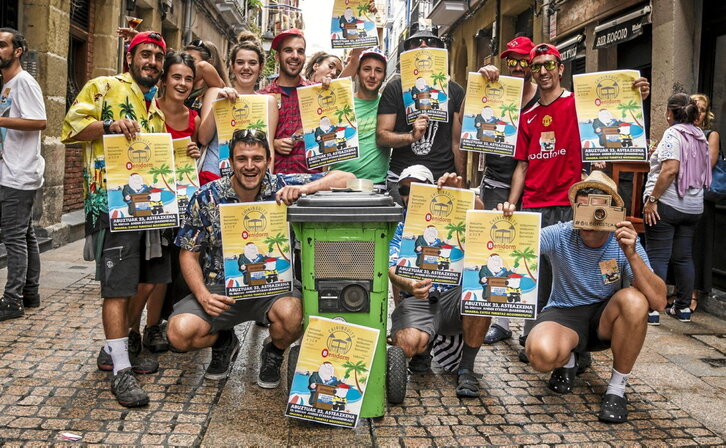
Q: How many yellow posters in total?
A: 12